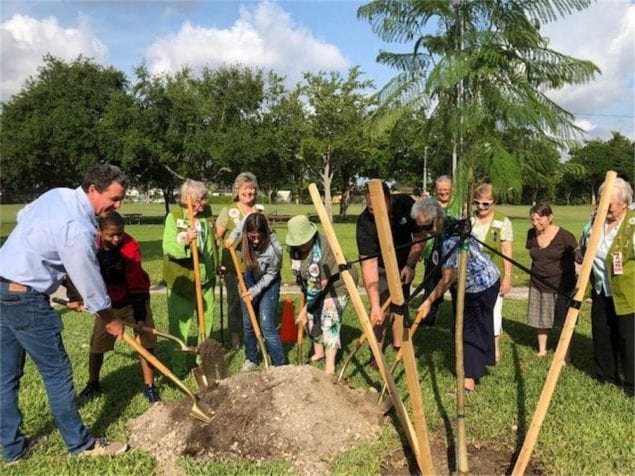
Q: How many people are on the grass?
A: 12